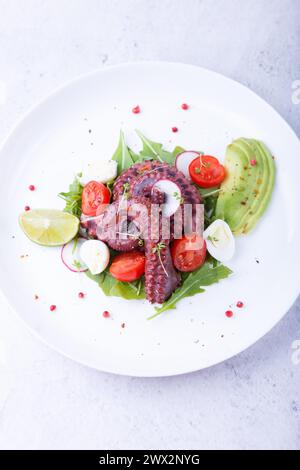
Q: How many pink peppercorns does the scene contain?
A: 11